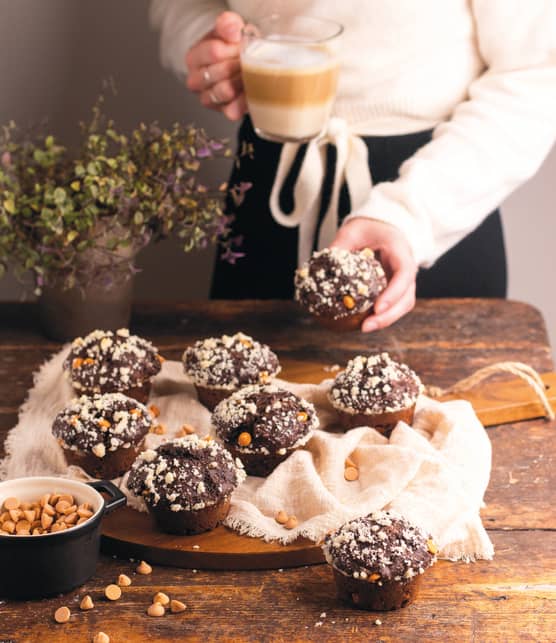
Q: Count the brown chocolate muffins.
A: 8